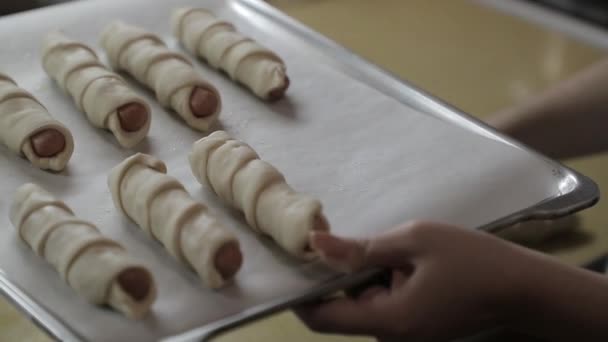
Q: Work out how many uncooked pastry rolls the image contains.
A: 7